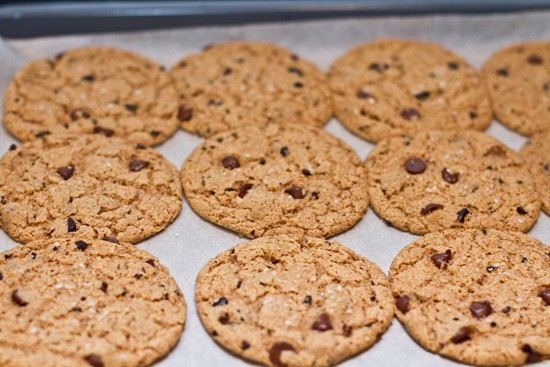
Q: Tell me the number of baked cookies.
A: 11